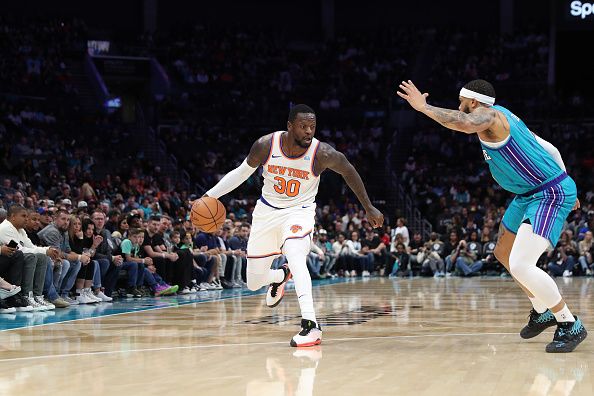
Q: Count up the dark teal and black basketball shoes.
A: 2